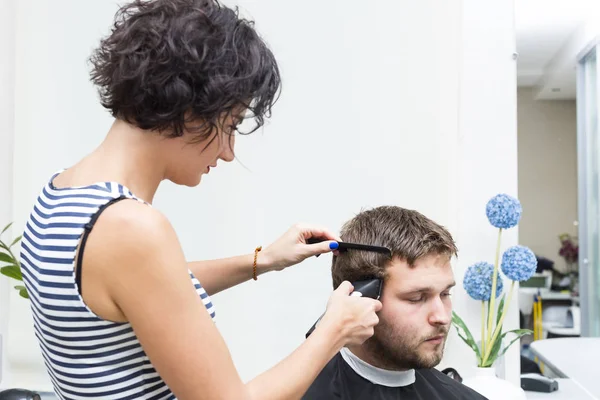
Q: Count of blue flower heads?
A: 3